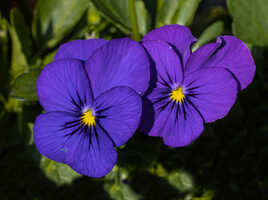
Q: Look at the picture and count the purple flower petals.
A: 10